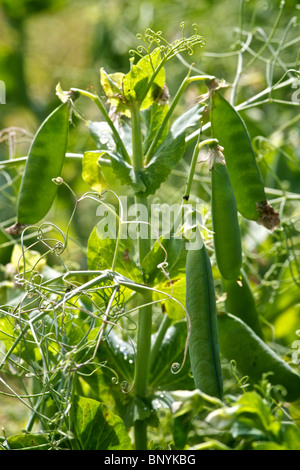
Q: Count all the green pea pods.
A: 6